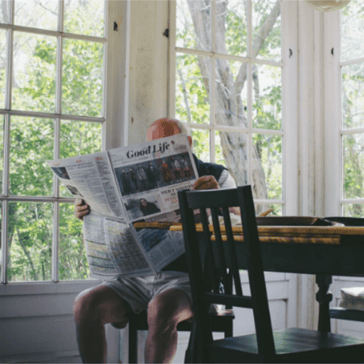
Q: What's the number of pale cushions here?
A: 1